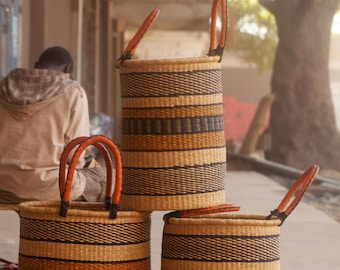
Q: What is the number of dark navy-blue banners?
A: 0